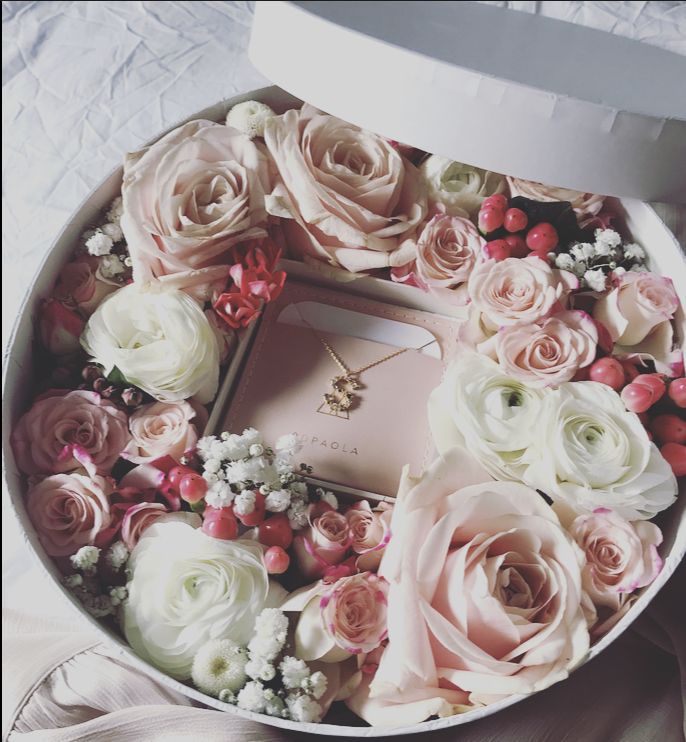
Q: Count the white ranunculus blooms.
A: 5